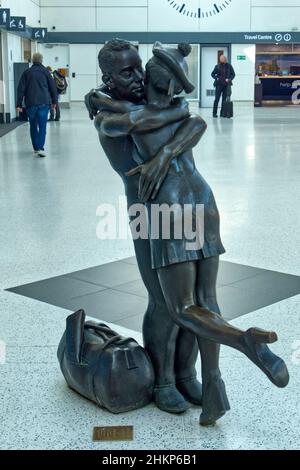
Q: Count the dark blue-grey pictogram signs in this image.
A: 3